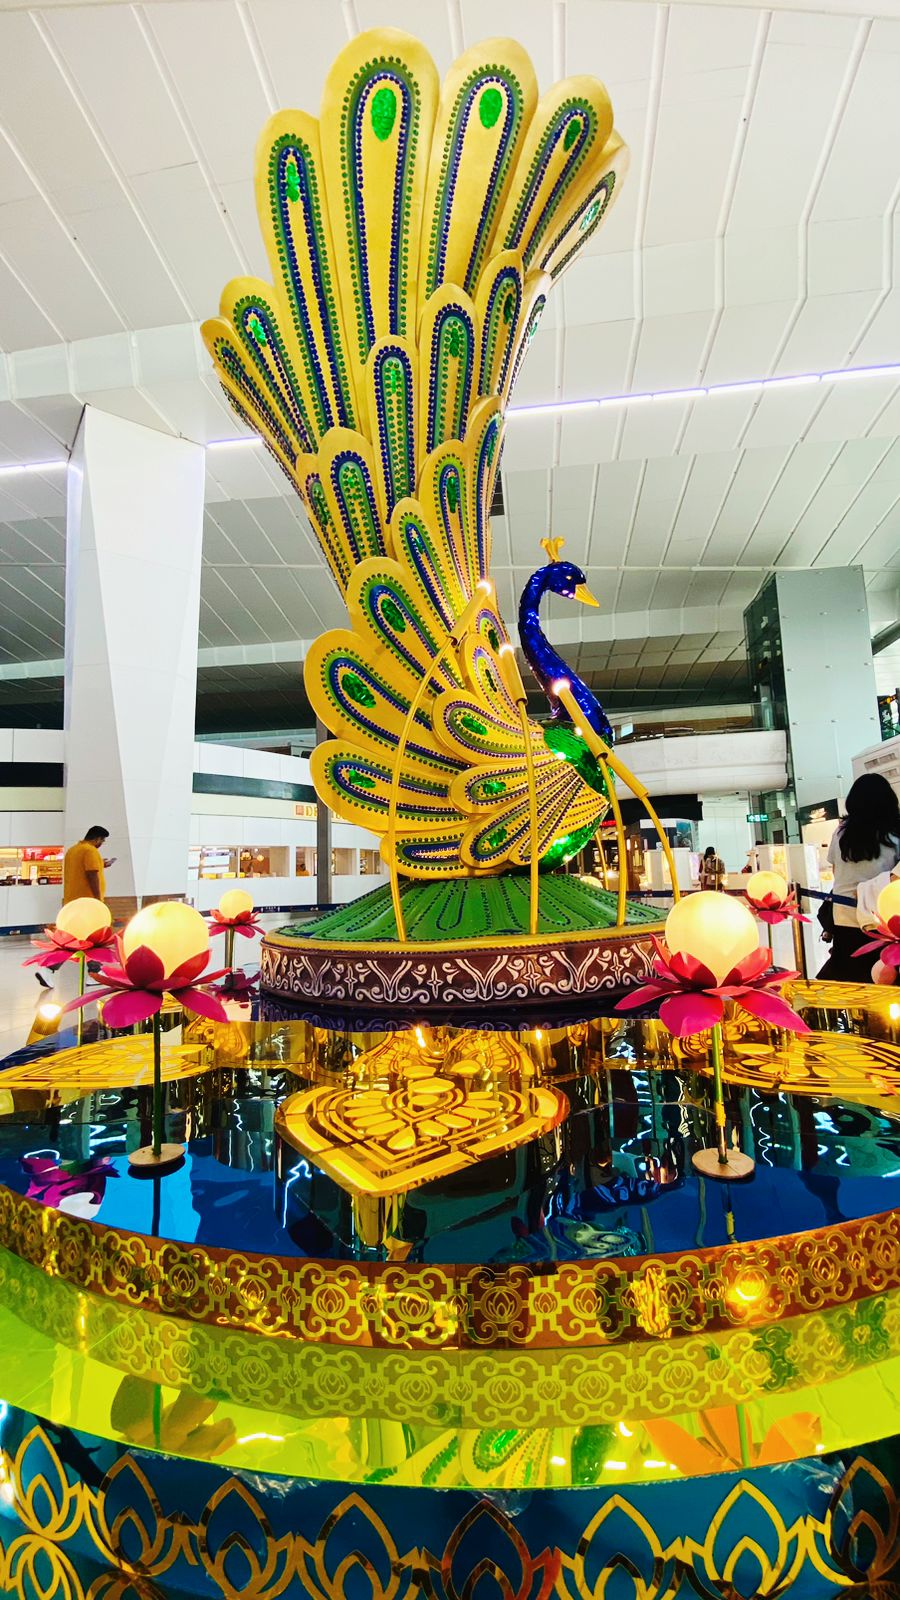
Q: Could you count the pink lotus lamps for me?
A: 6